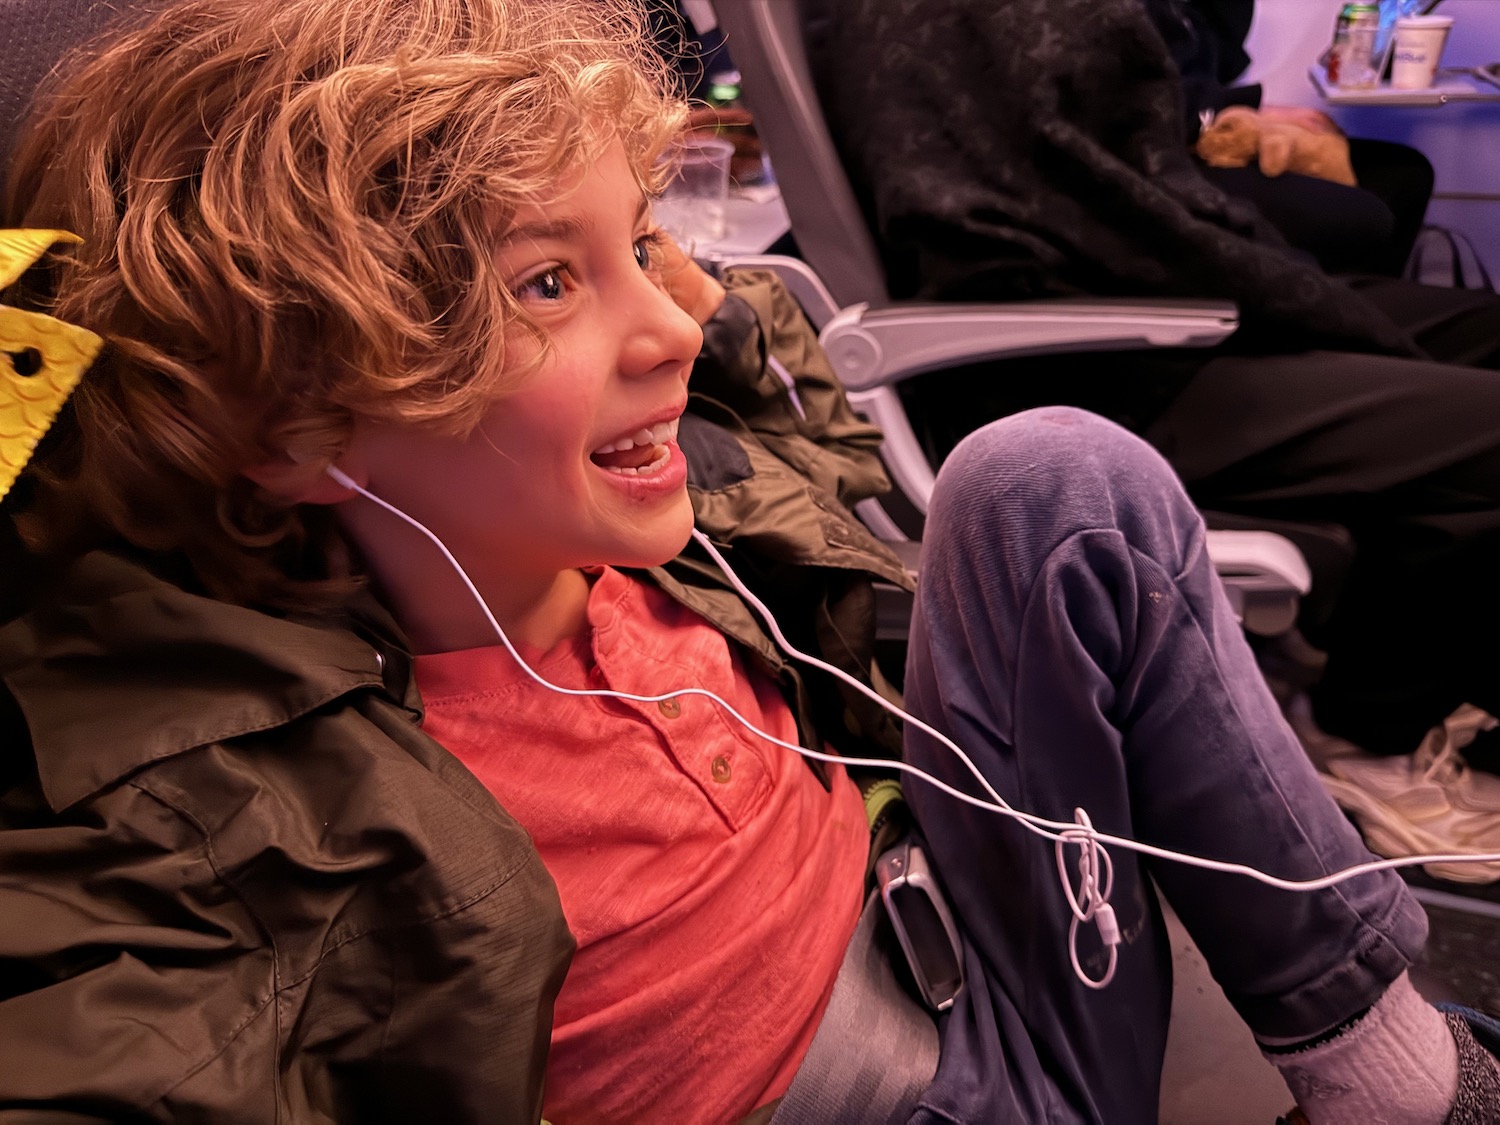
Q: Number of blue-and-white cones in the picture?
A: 0